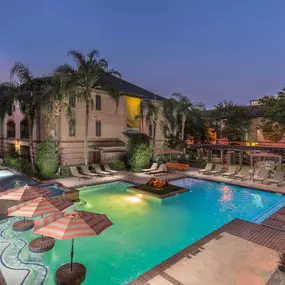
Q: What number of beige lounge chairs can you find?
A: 12